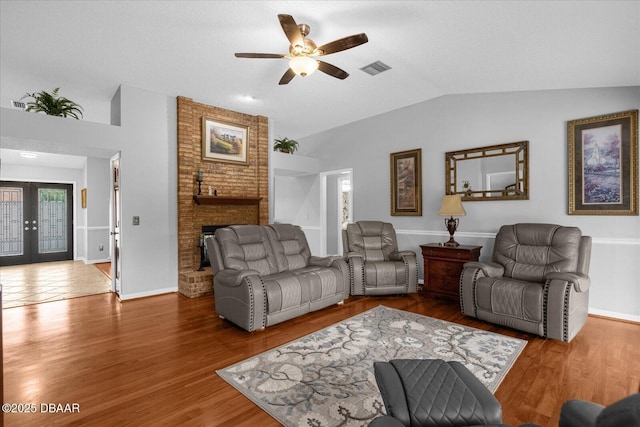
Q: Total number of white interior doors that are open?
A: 1